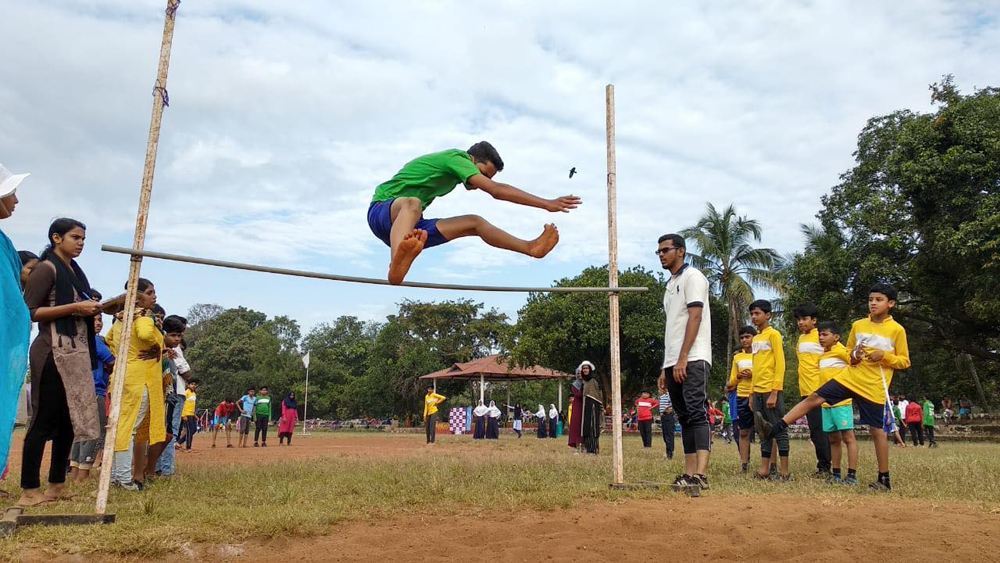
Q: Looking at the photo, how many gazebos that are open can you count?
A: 1